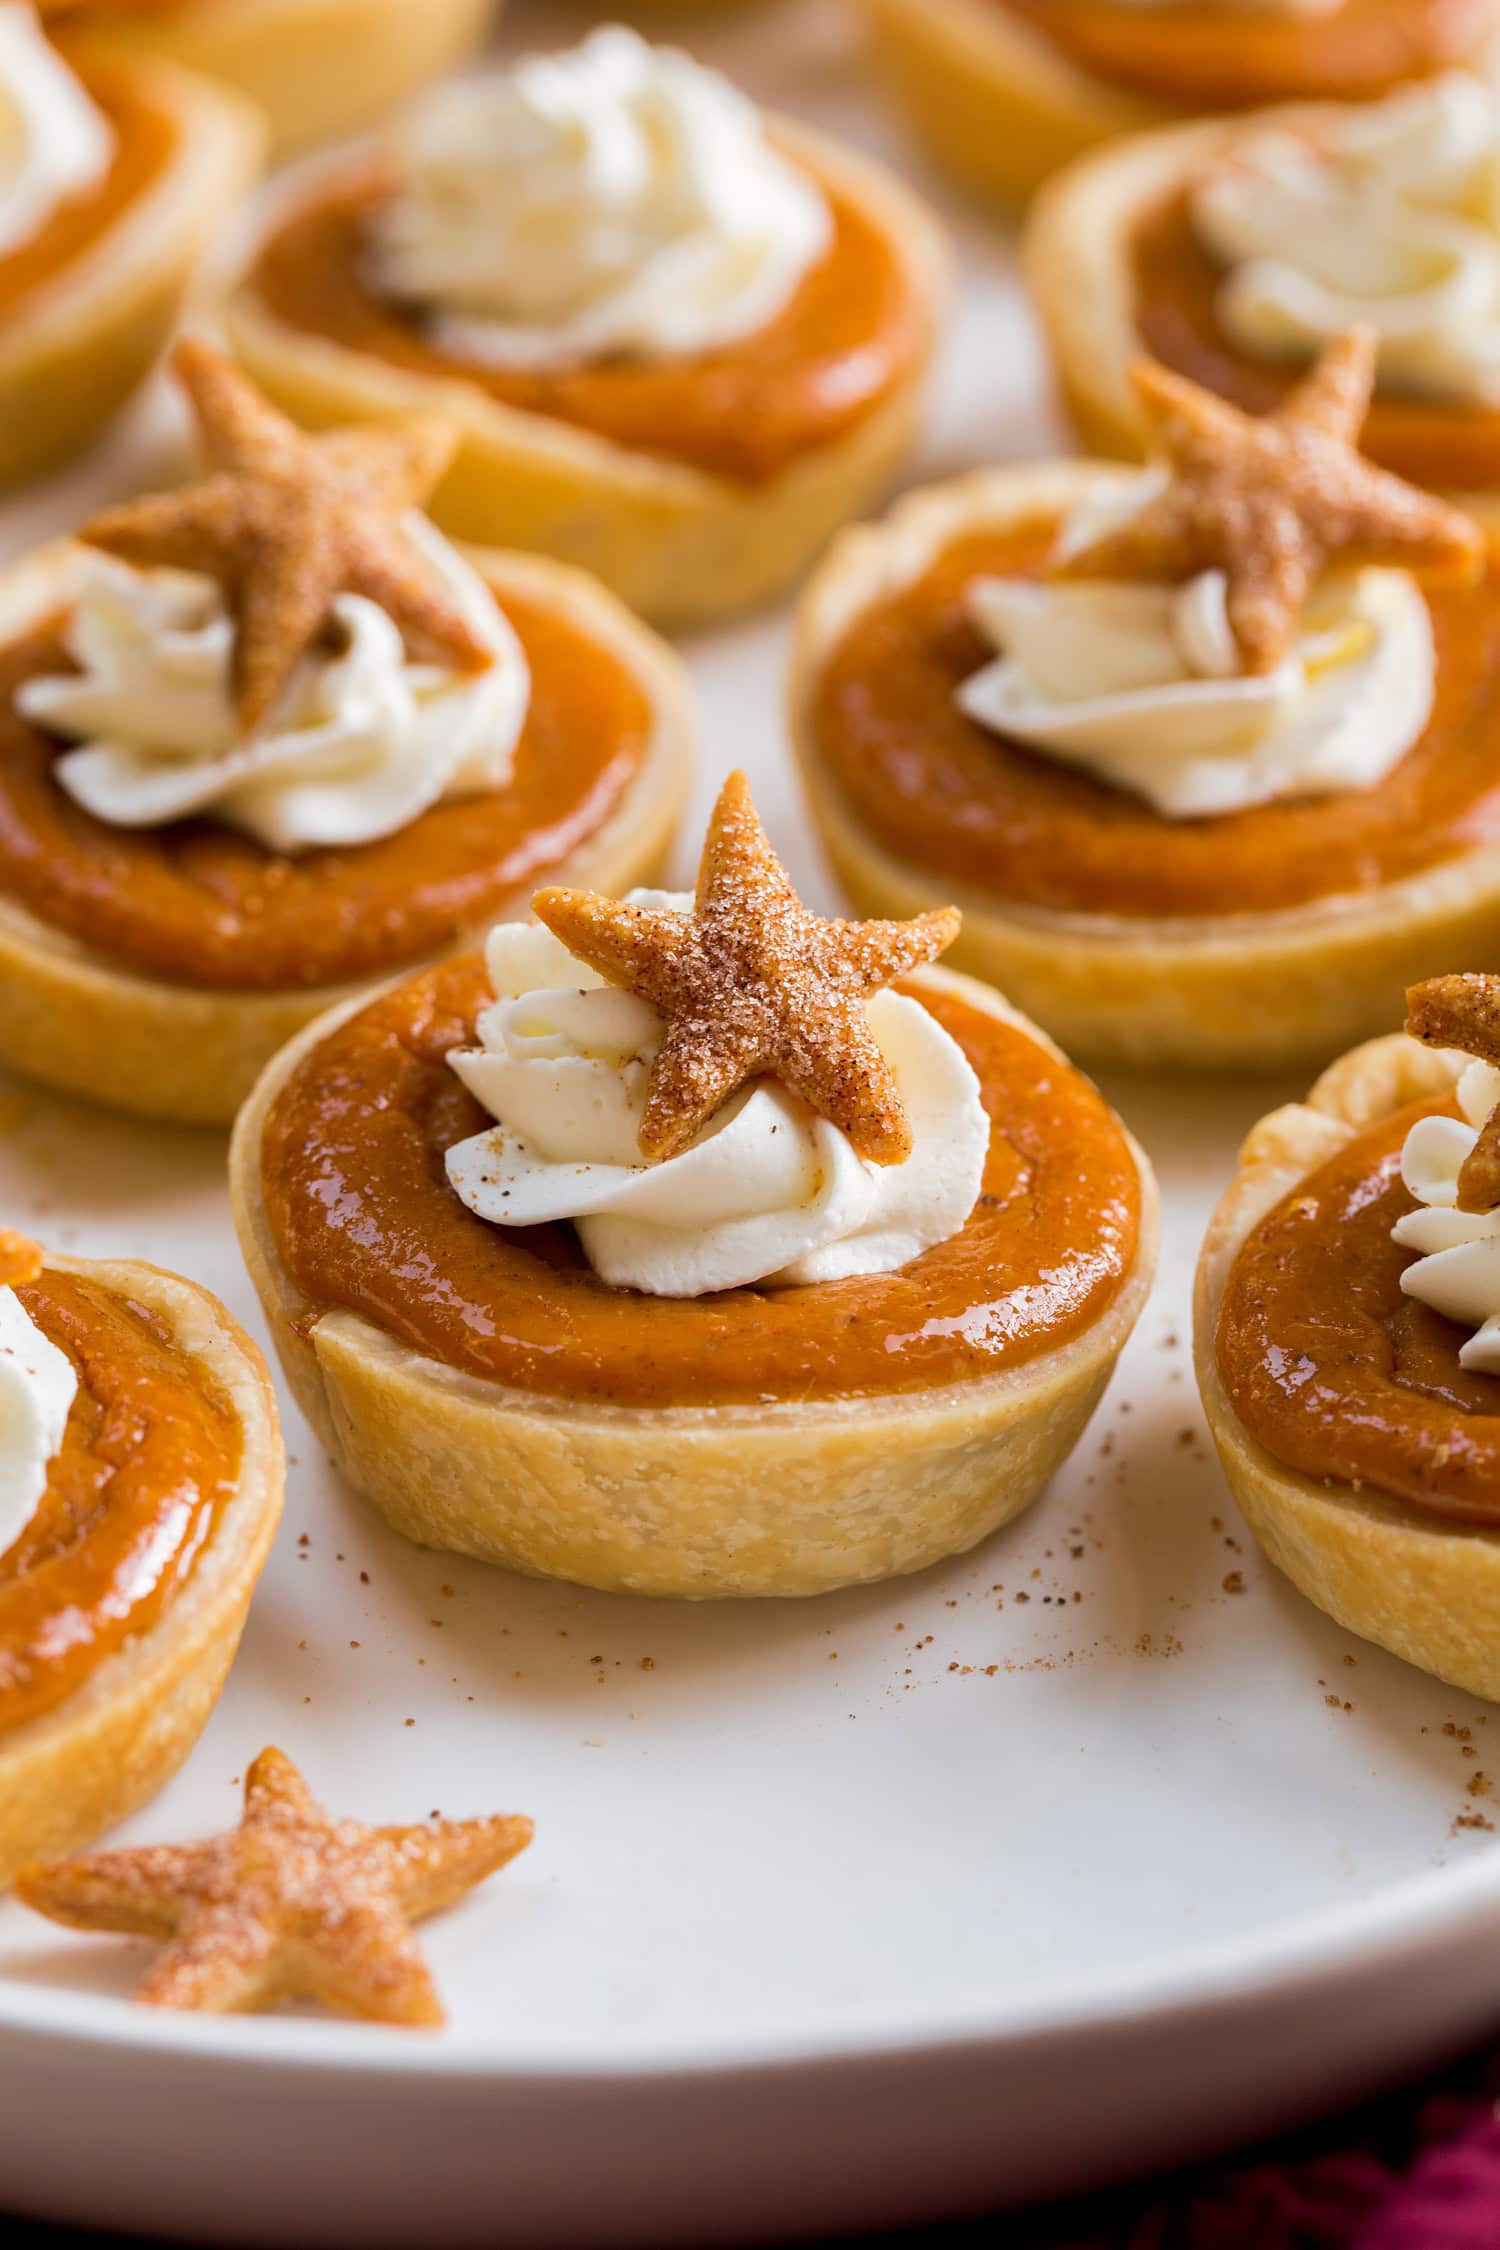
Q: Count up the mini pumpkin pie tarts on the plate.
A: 10